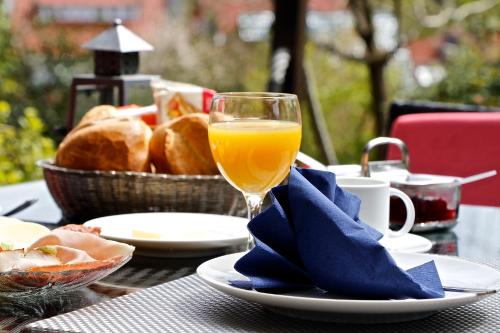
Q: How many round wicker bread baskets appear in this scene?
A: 1